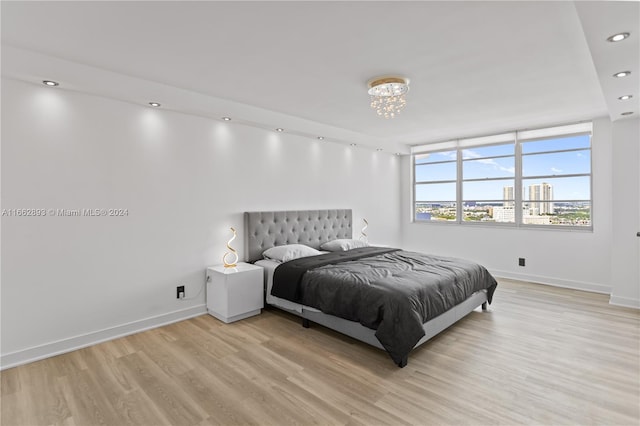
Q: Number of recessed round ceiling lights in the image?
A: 12